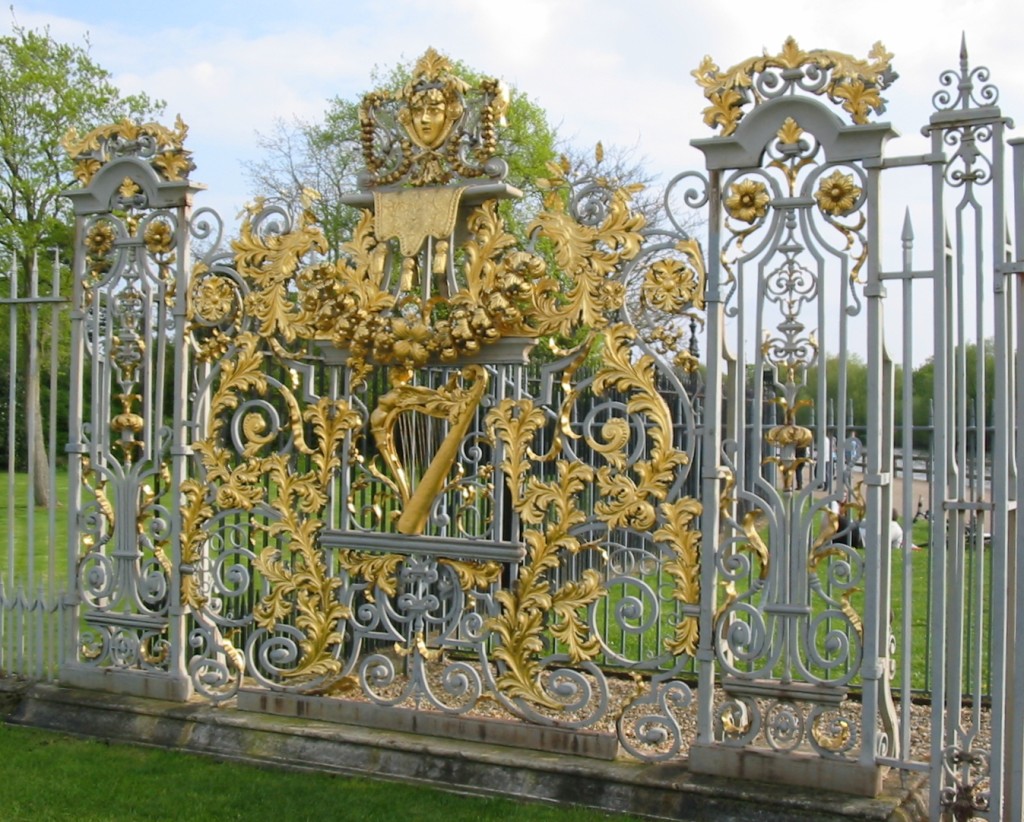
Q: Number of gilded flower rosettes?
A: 6